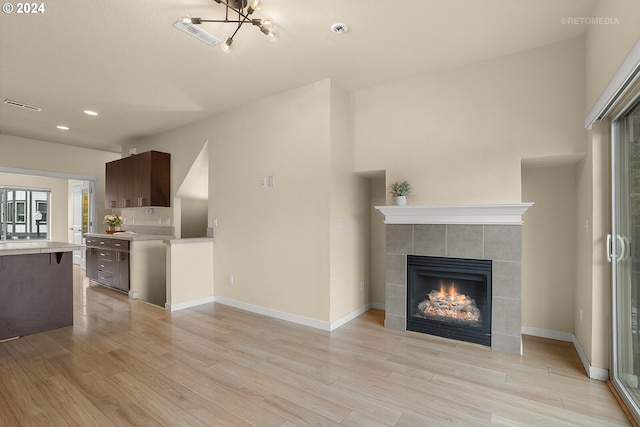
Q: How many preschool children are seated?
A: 0